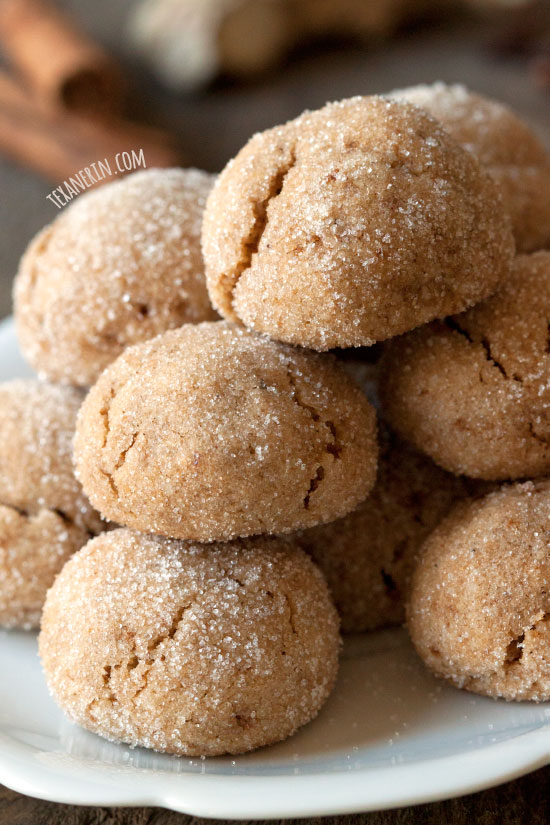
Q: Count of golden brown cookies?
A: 9